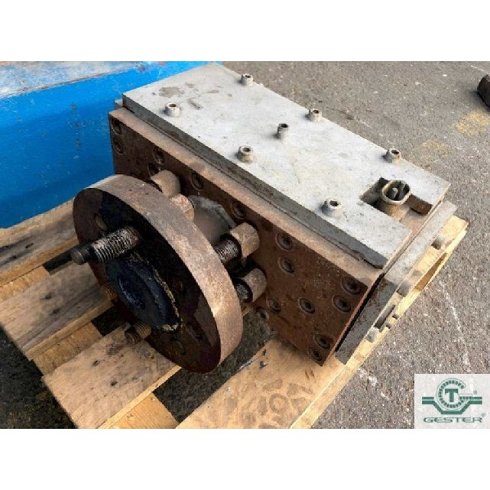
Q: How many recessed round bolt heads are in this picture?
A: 15